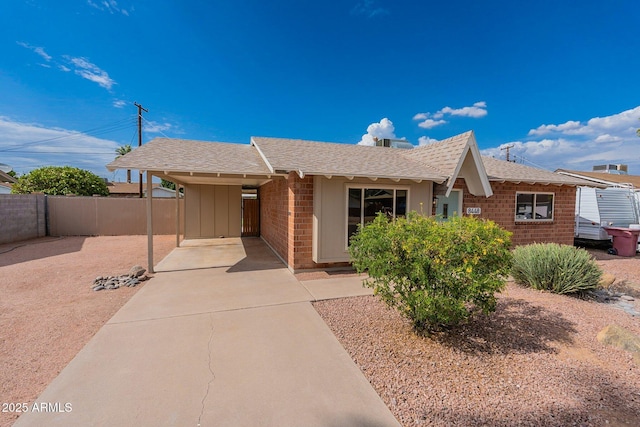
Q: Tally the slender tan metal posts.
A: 2